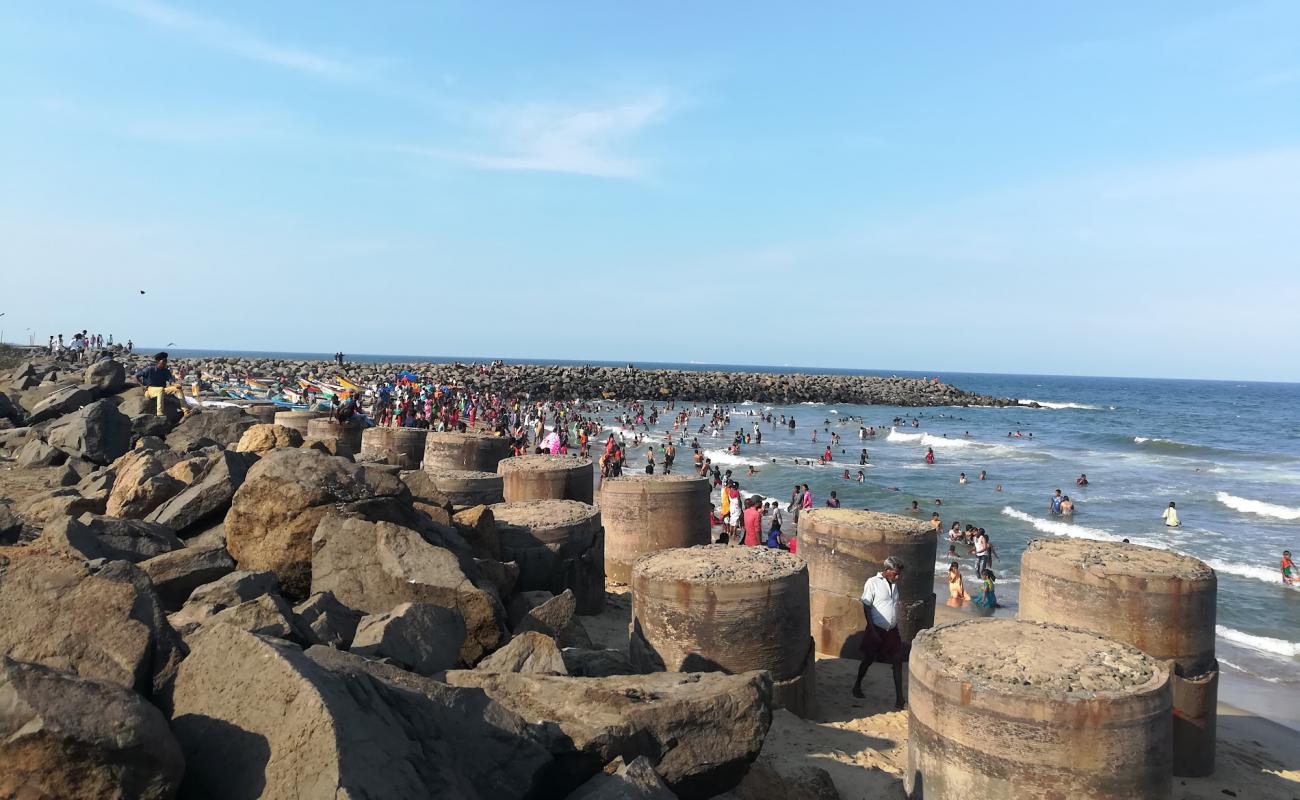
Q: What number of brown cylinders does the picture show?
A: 13